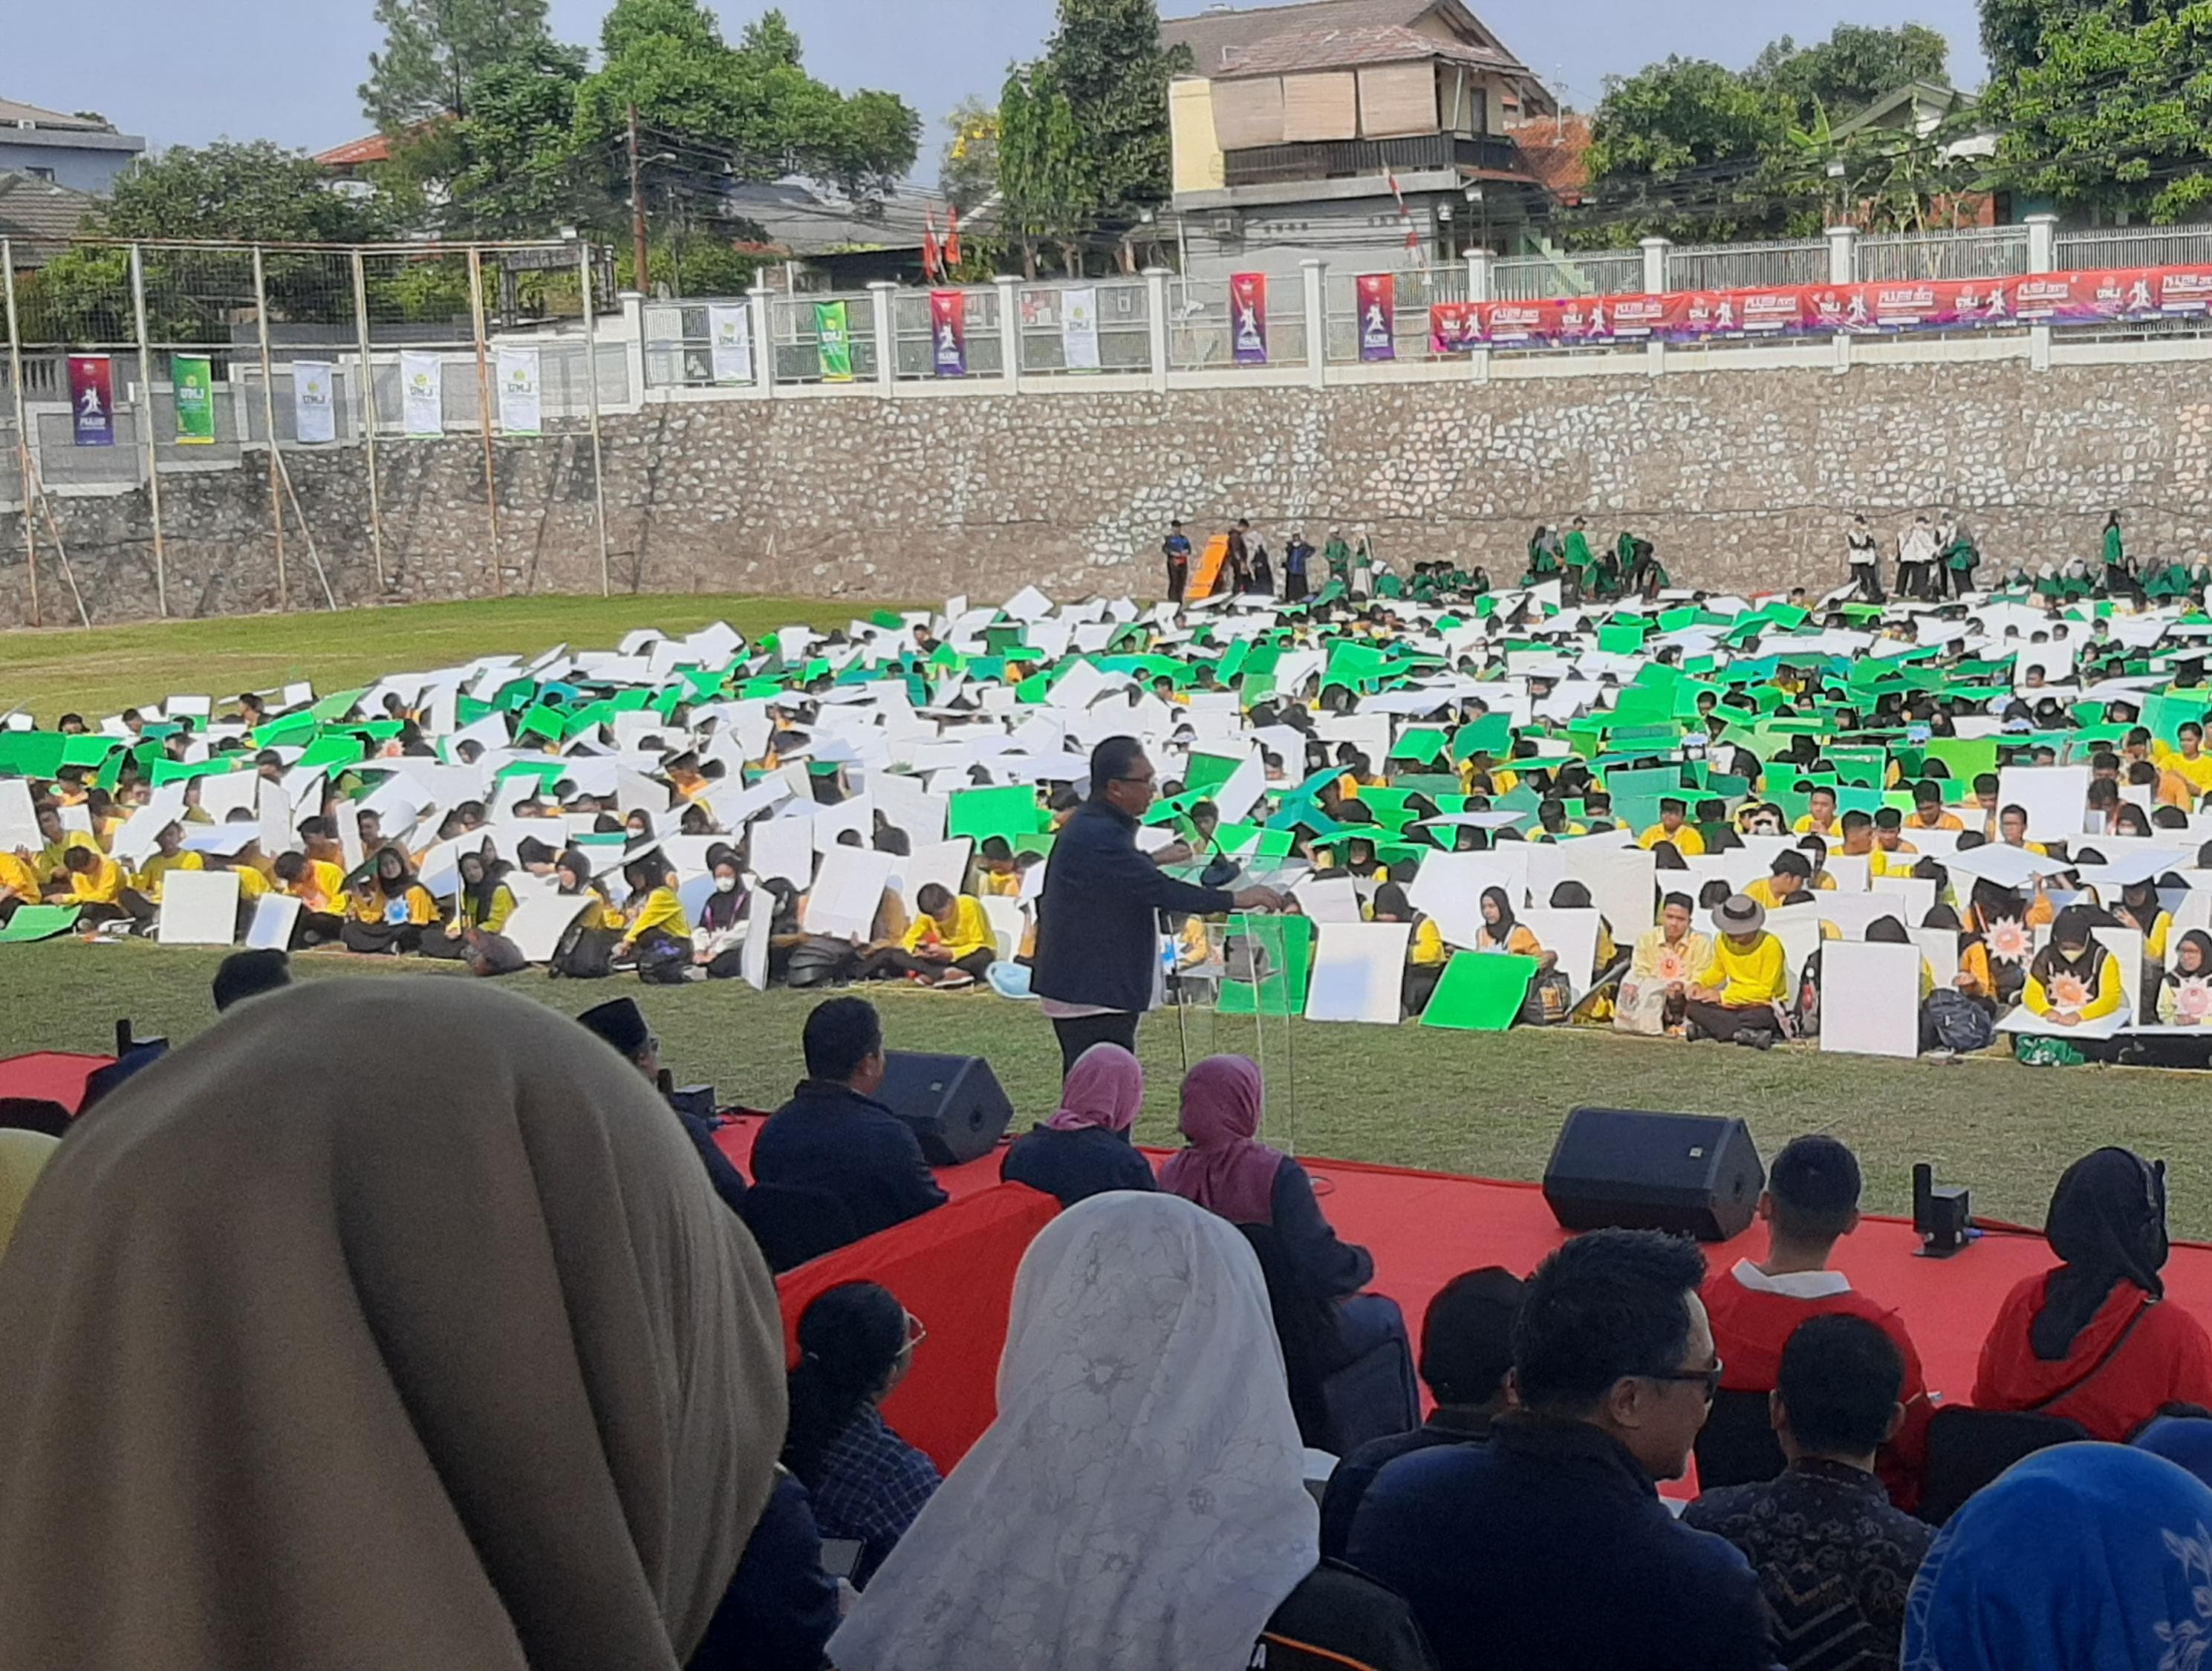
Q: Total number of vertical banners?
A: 11